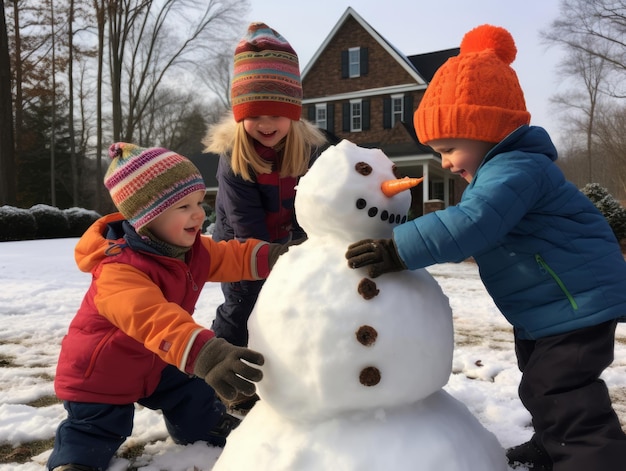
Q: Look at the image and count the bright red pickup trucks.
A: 0